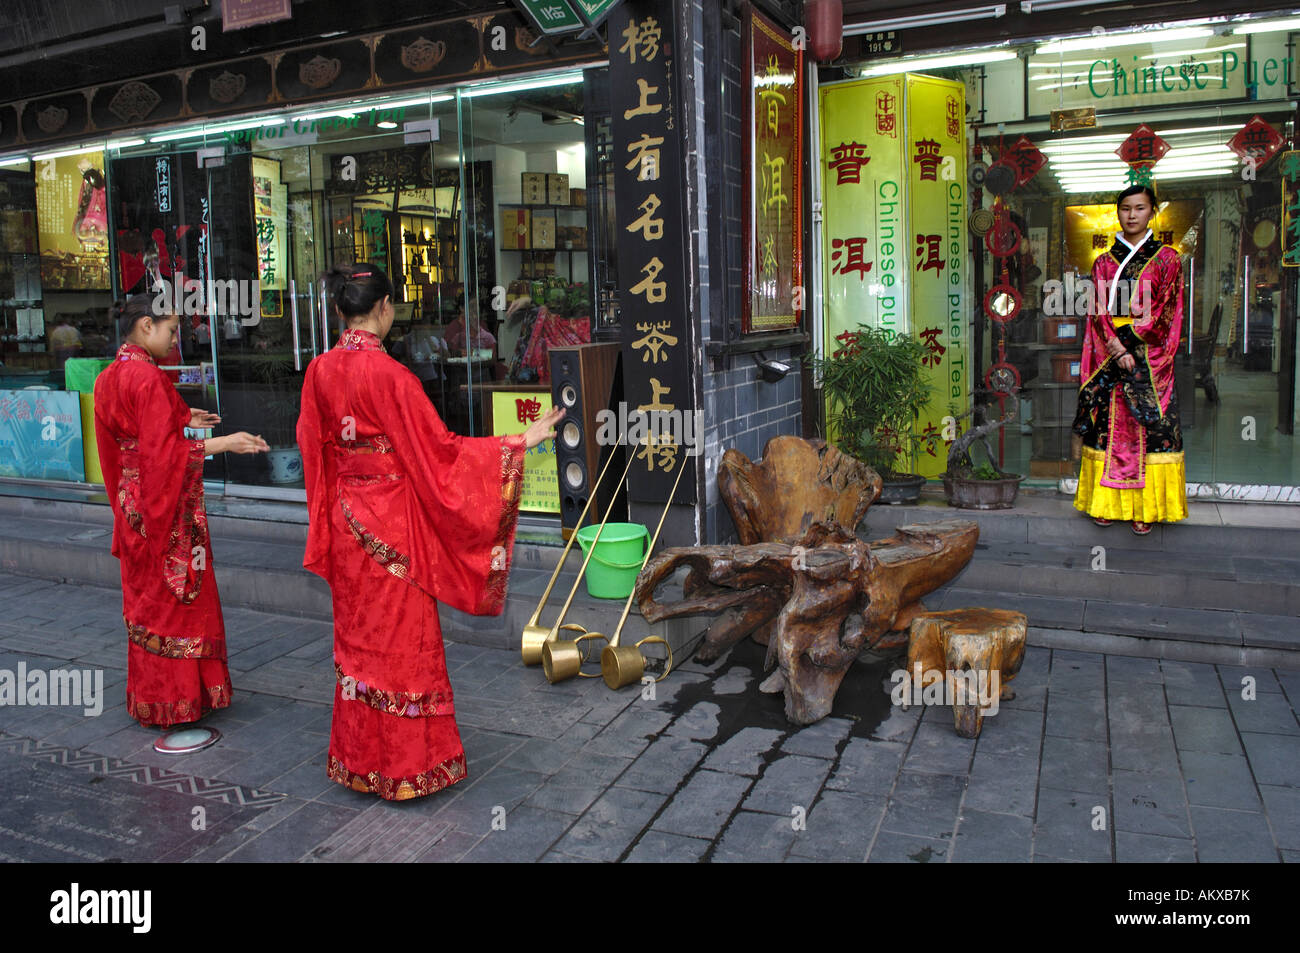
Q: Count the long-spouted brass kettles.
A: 3